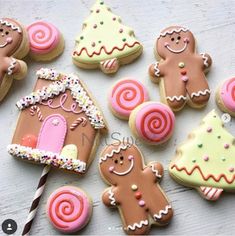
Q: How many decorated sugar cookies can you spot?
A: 11